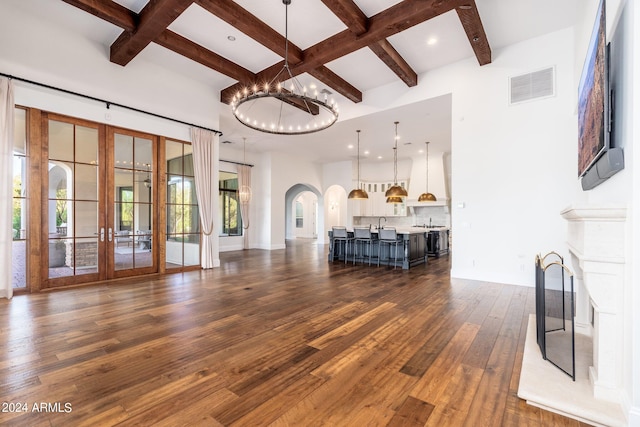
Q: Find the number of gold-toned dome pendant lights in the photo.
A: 4